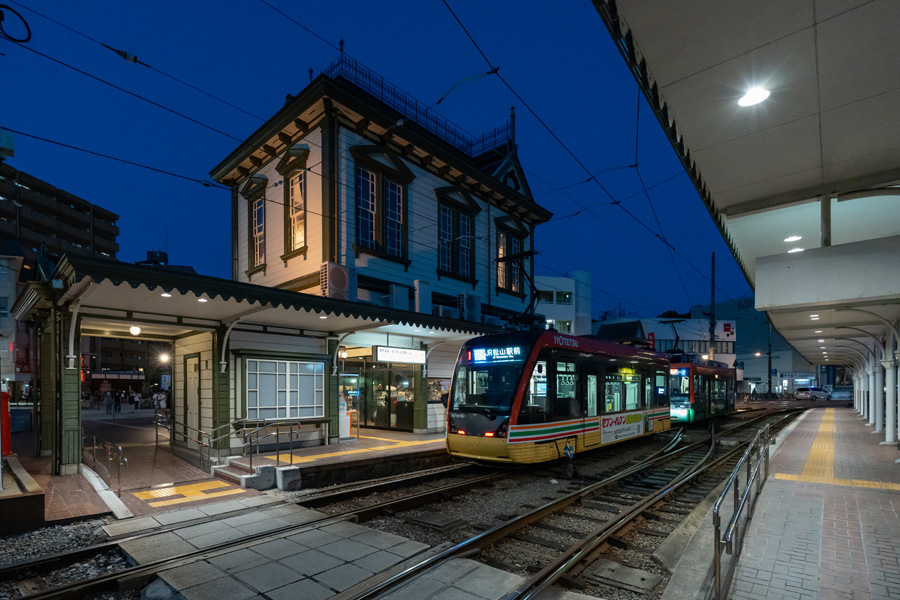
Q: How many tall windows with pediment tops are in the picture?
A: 5